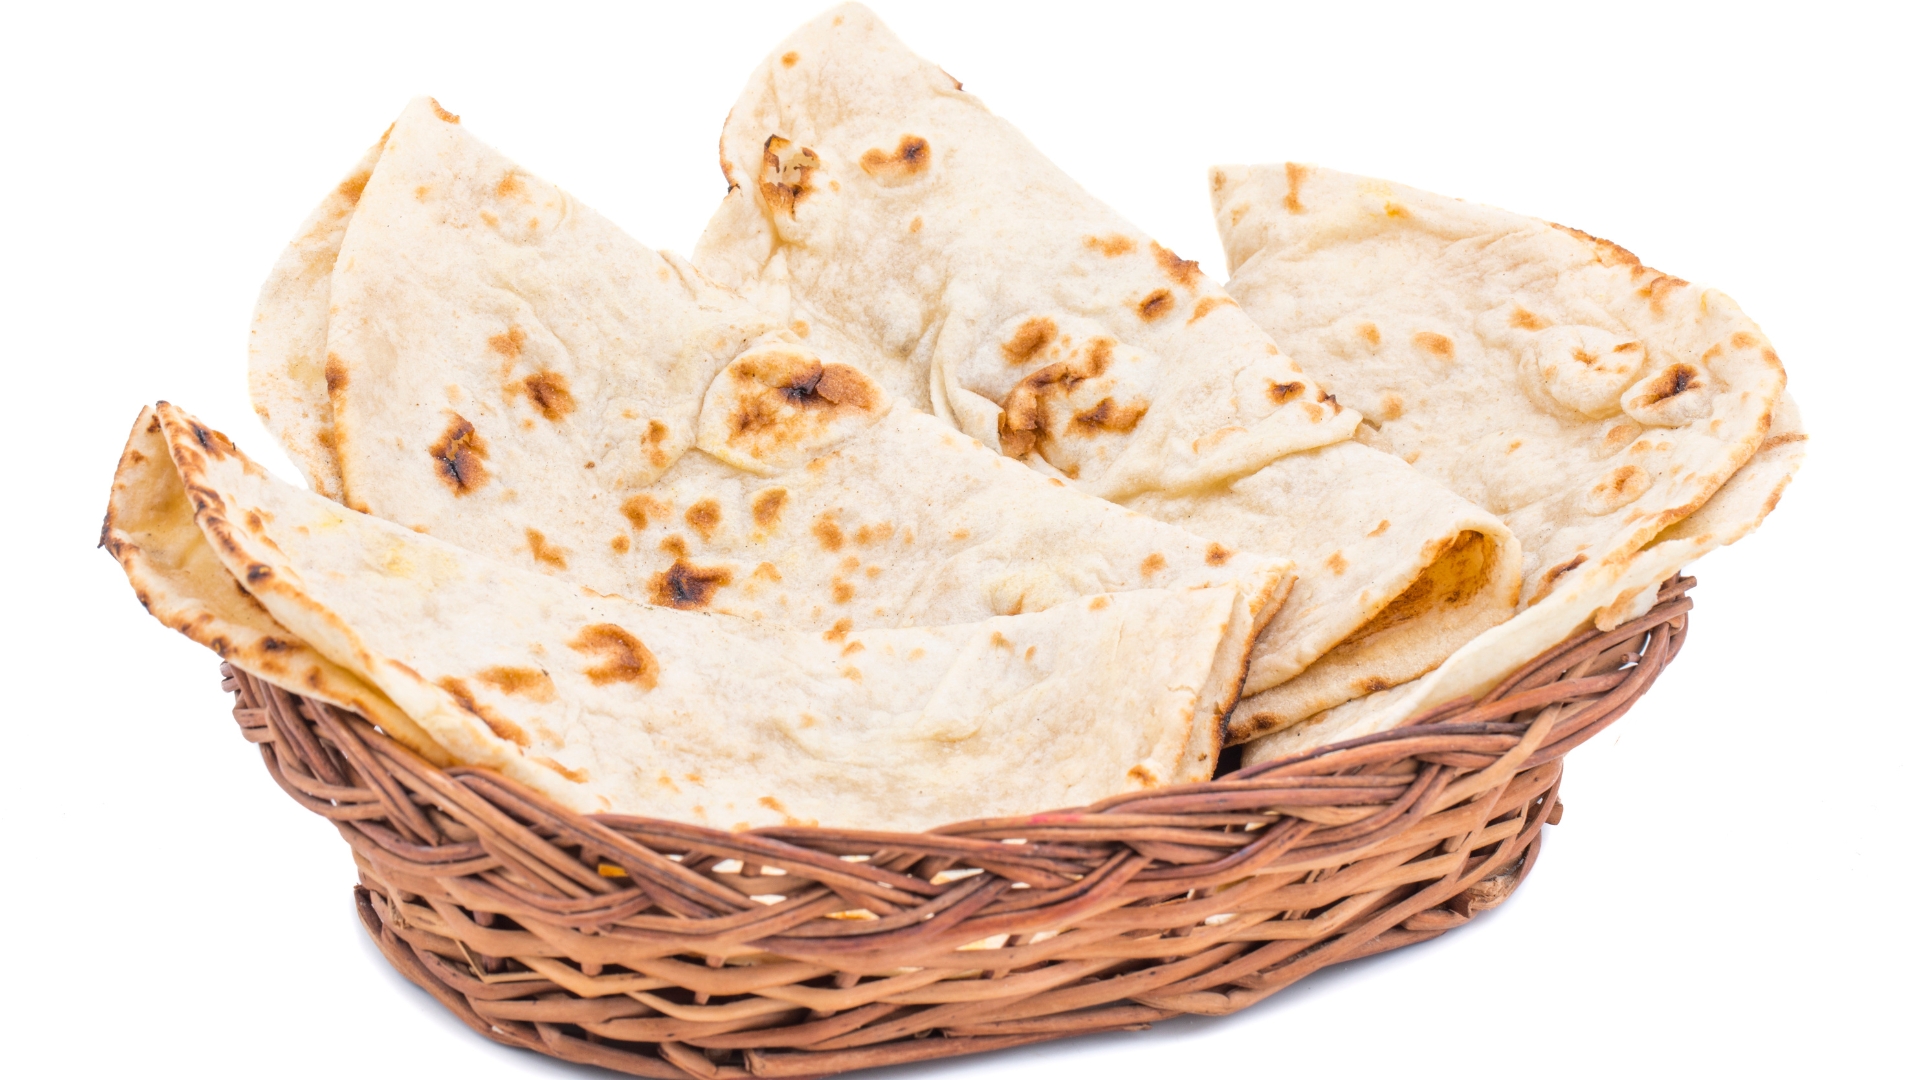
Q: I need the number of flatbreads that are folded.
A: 4